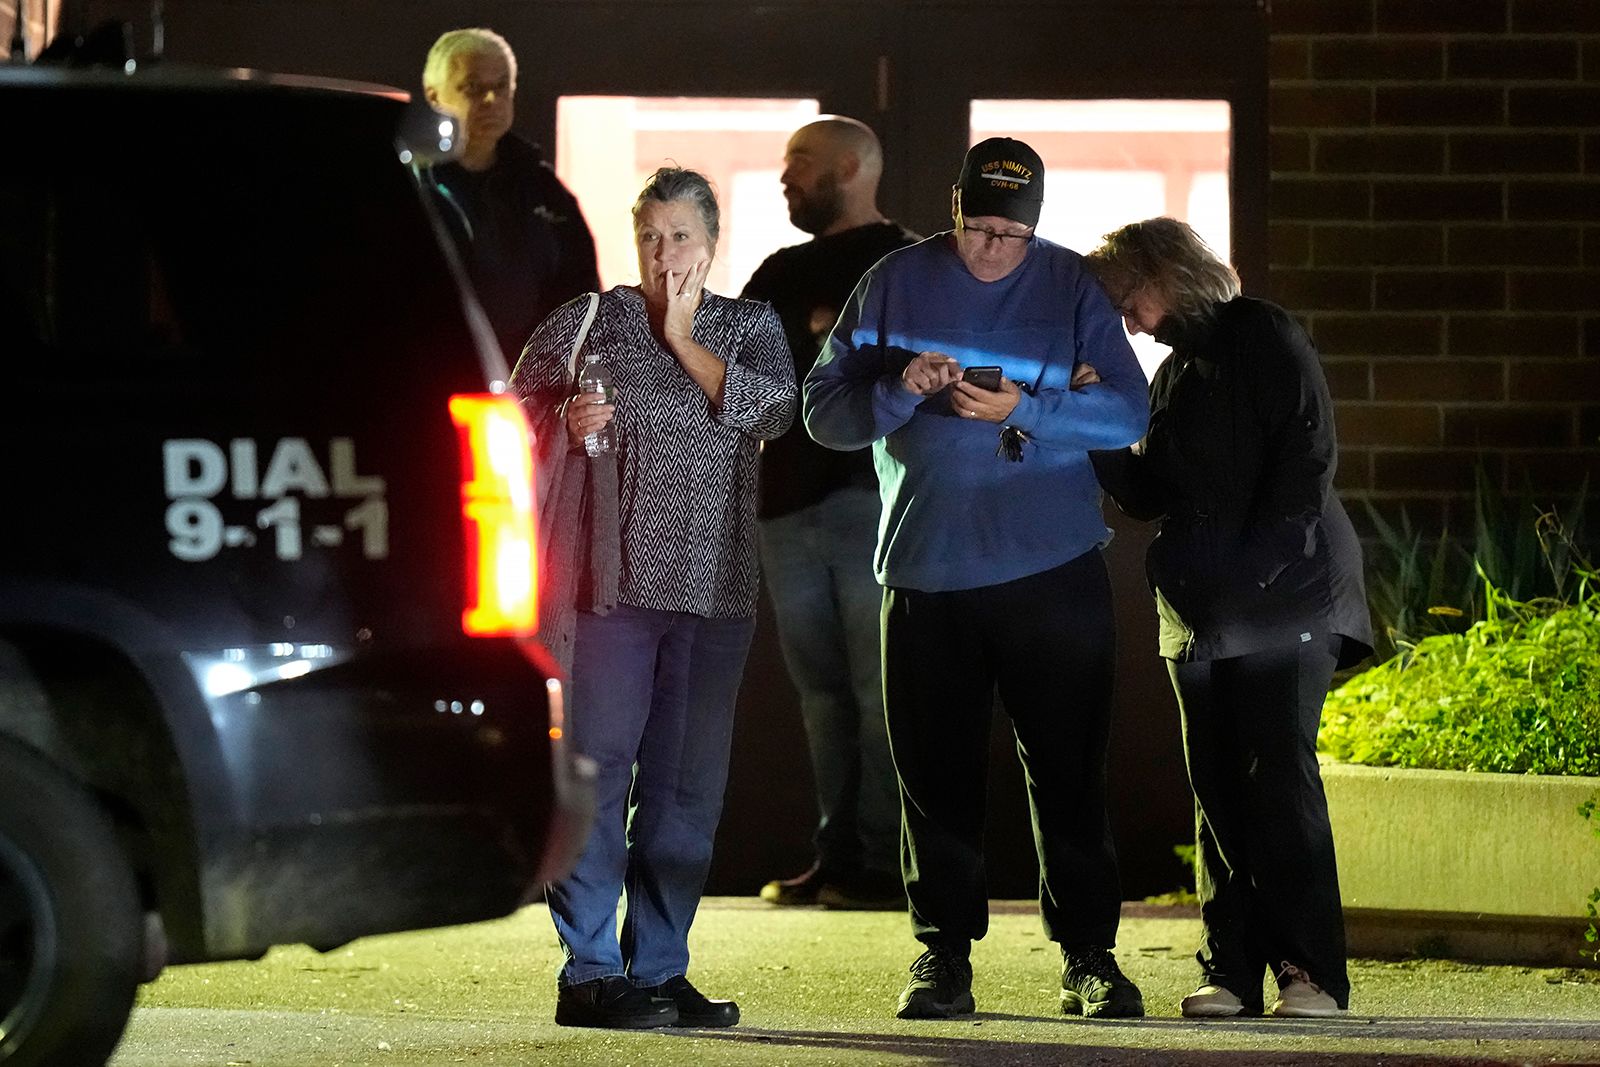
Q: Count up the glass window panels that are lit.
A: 2